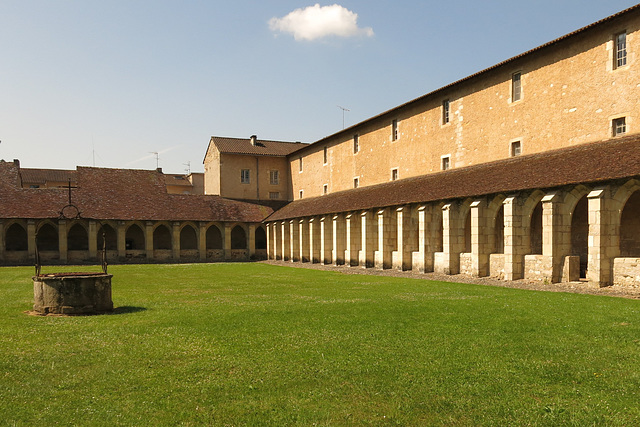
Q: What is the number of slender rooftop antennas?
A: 4